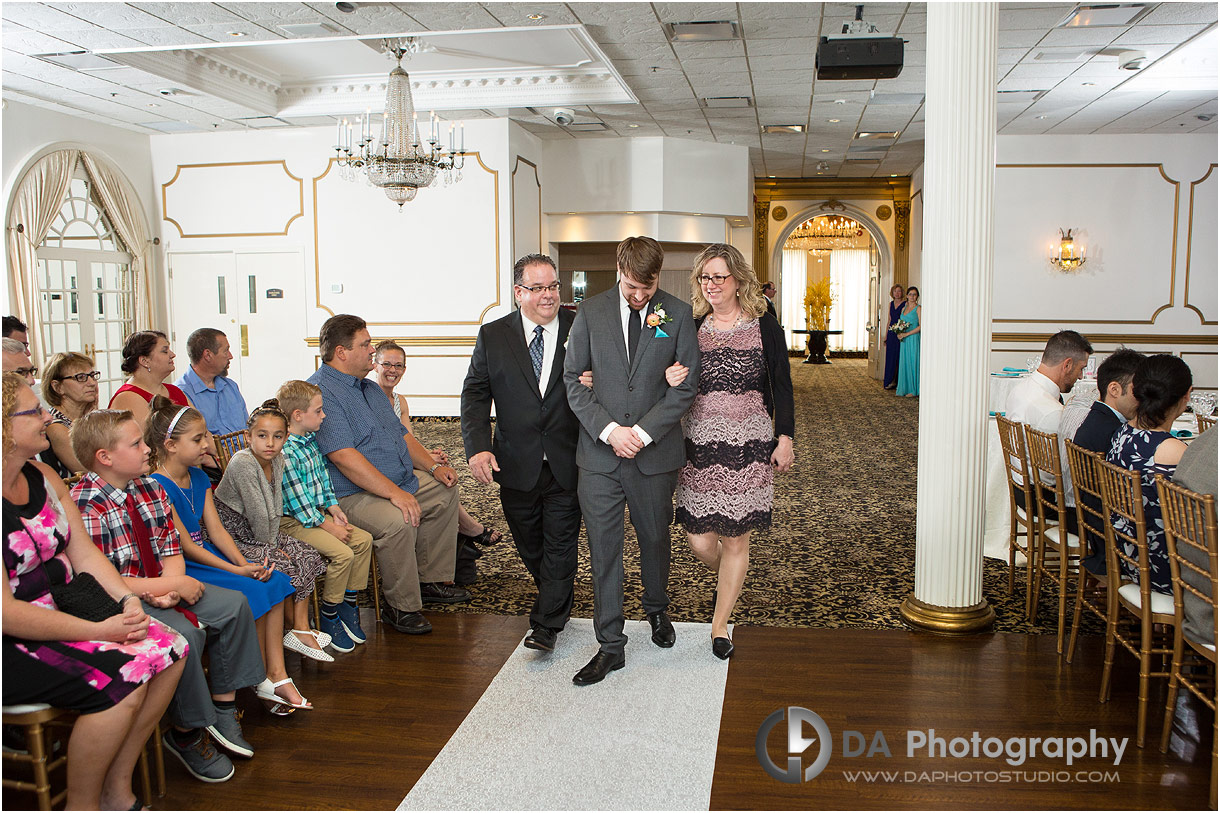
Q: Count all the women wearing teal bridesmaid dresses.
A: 1